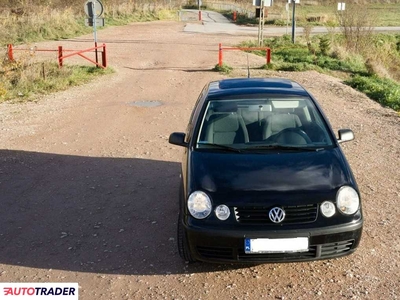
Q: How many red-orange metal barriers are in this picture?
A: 2